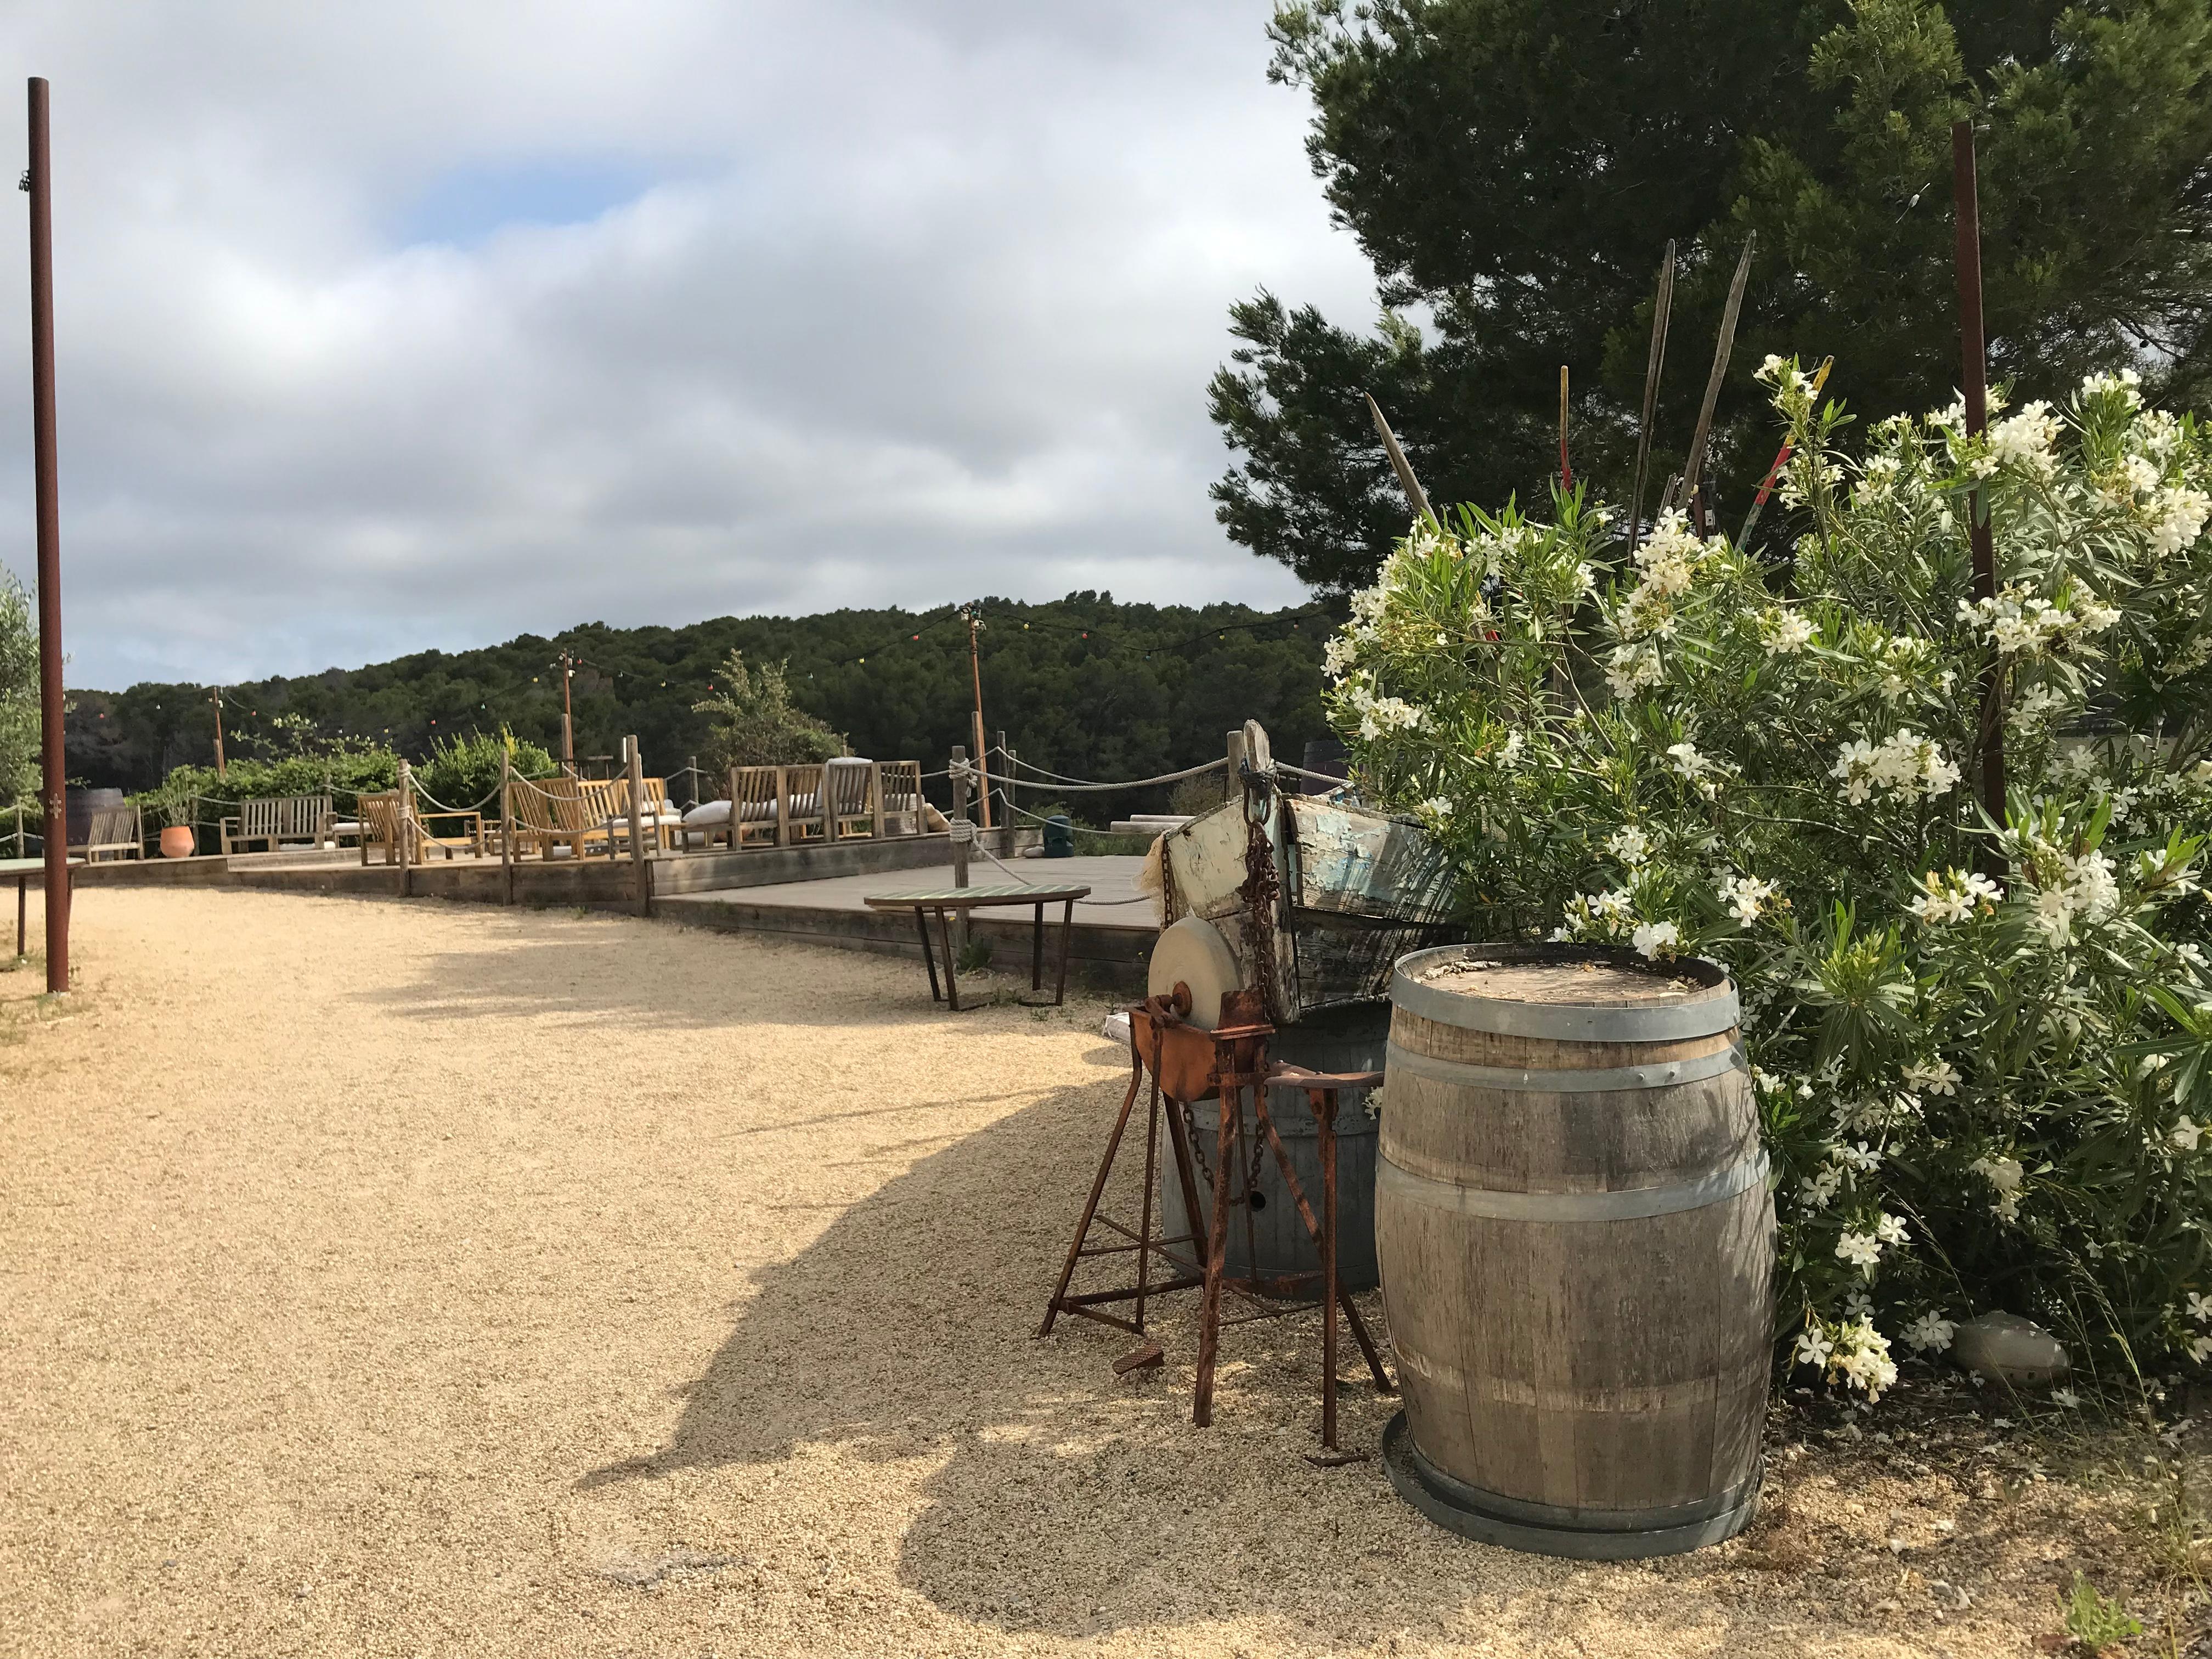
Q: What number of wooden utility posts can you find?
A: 3